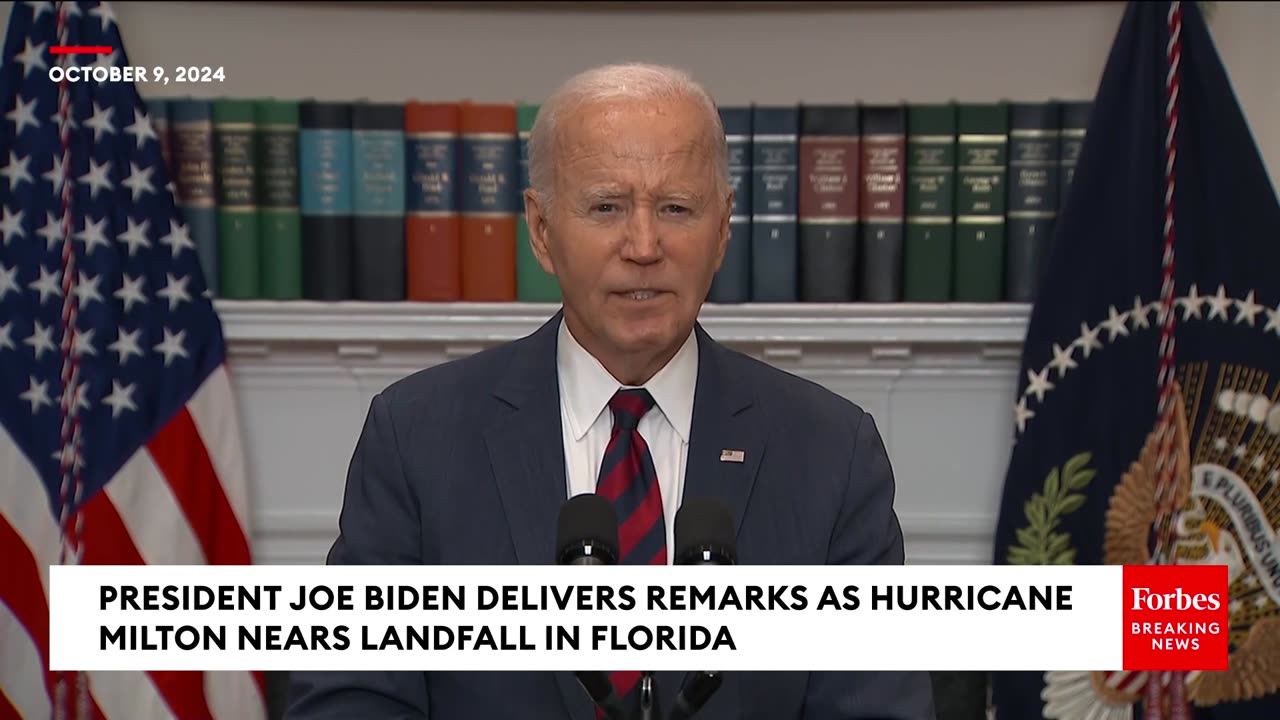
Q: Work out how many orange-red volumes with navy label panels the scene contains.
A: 2